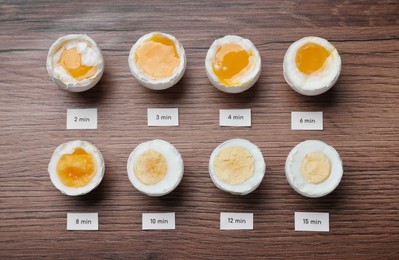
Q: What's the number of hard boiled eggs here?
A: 3